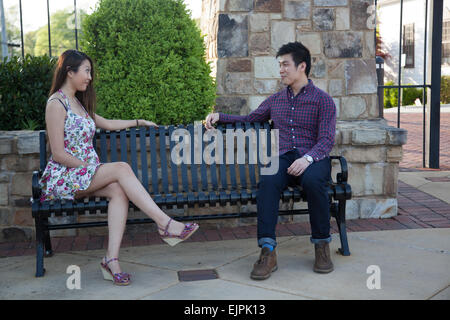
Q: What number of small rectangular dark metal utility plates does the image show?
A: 1